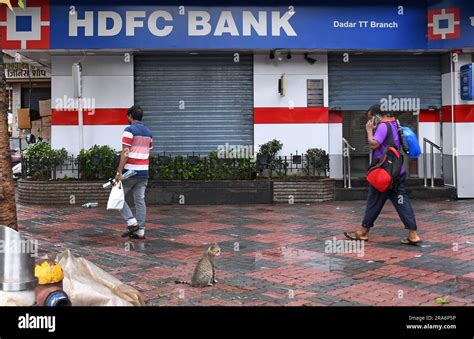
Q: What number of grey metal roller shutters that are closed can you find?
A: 2